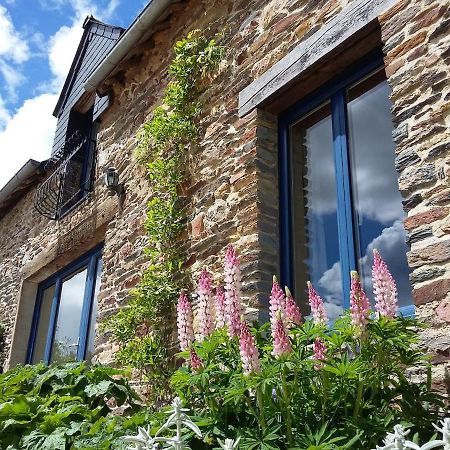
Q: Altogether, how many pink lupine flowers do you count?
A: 13